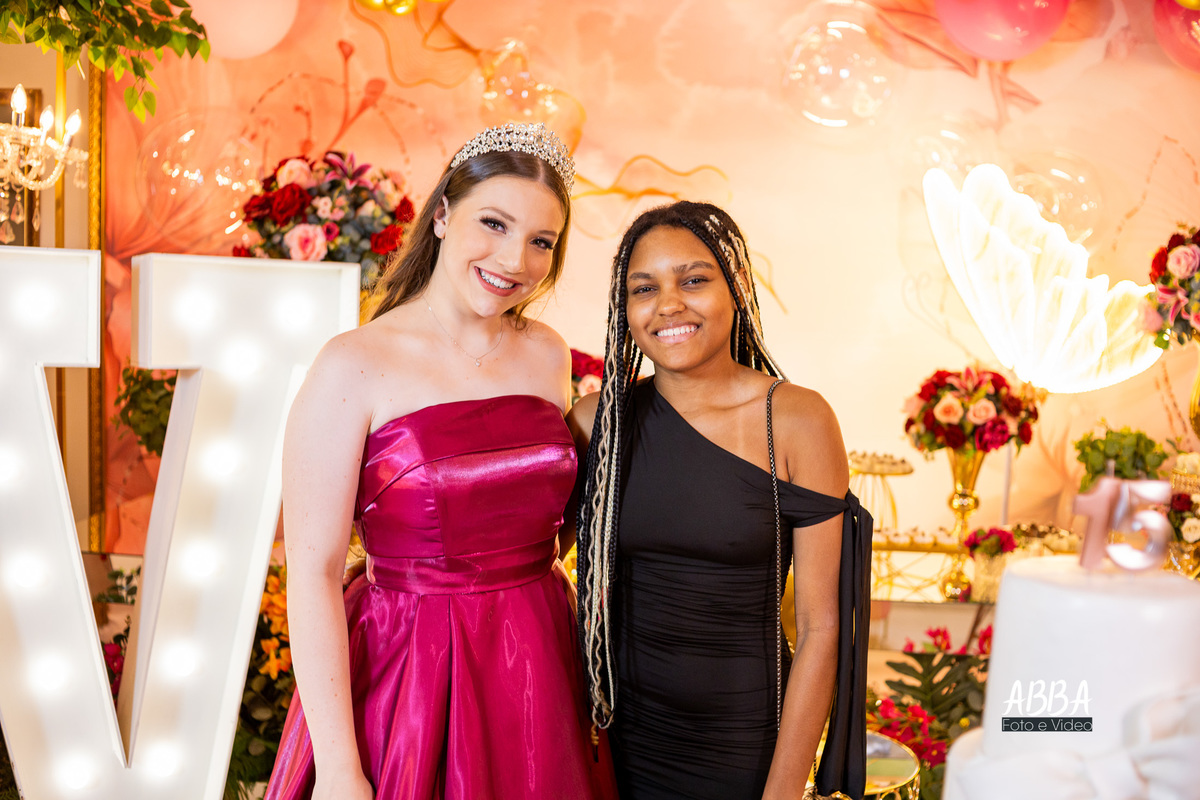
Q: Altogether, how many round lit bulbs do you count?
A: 12